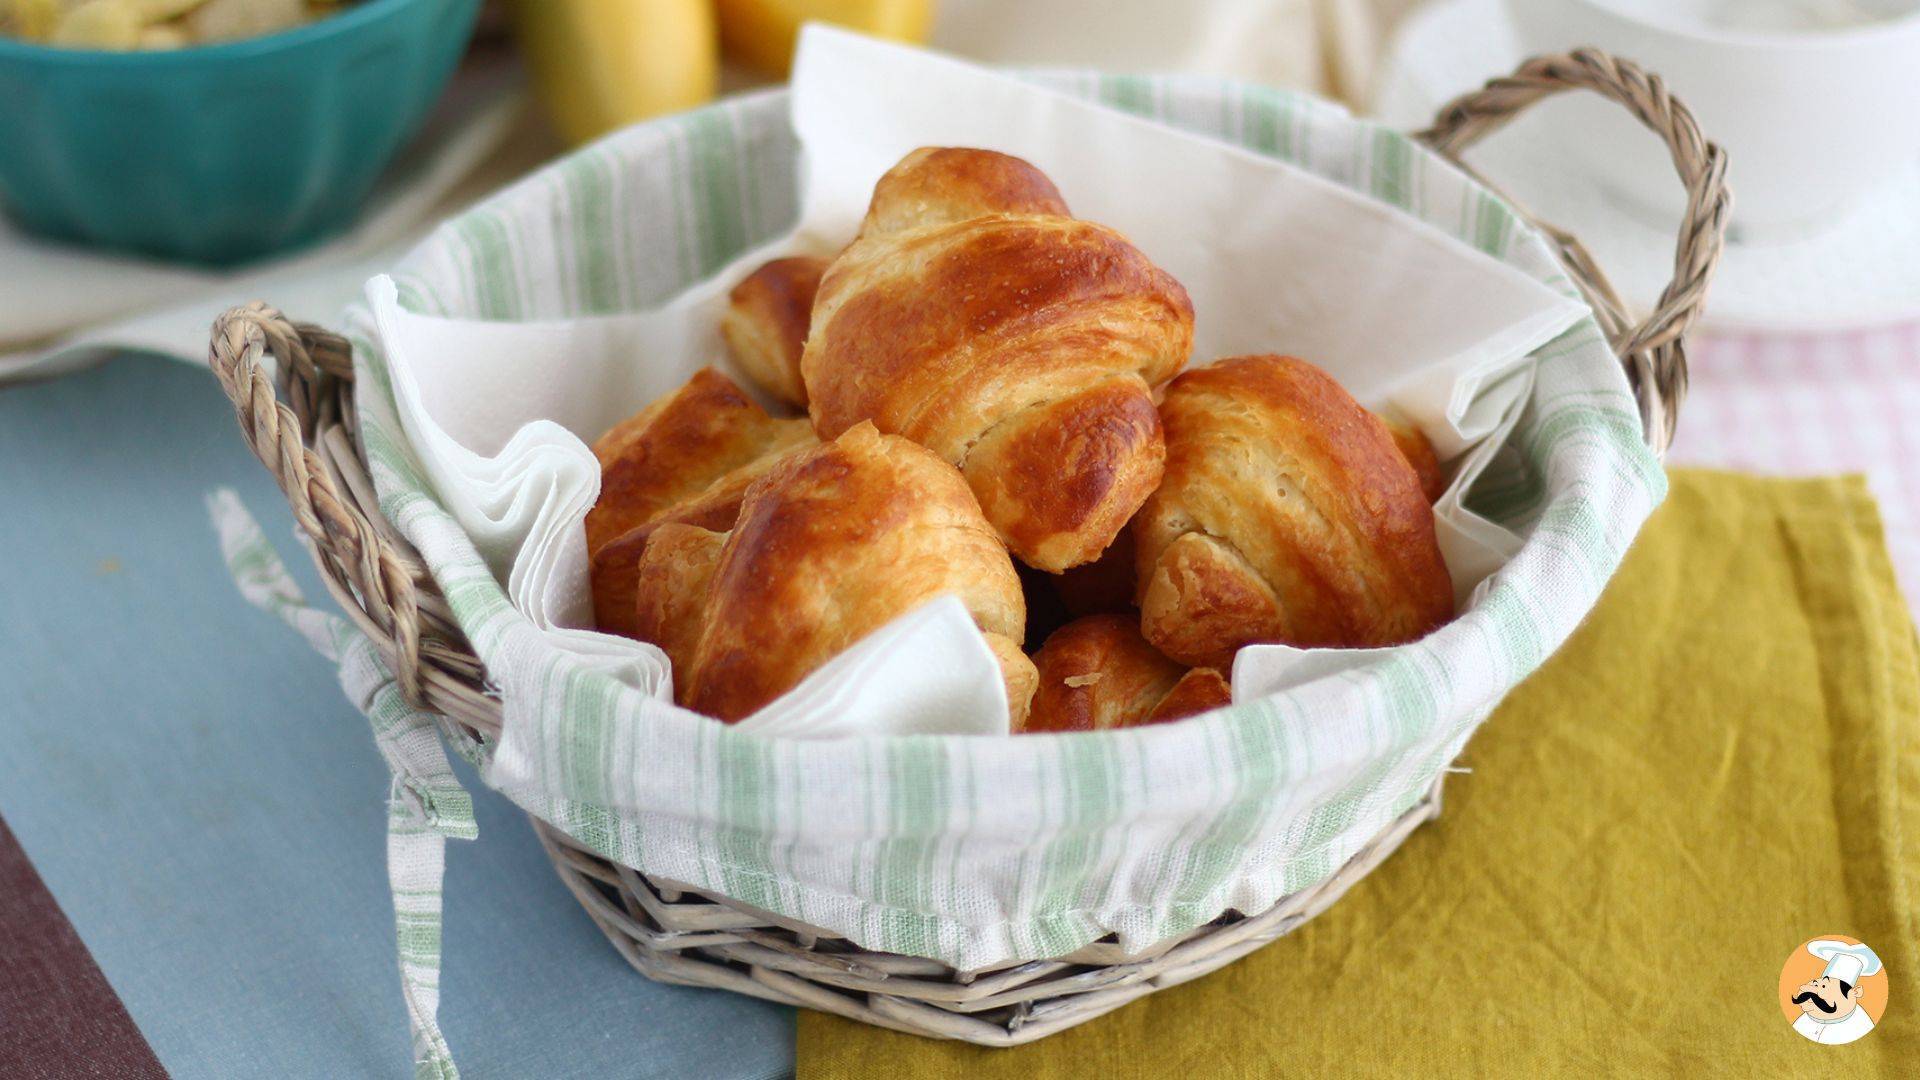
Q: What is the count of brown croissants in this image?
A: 7